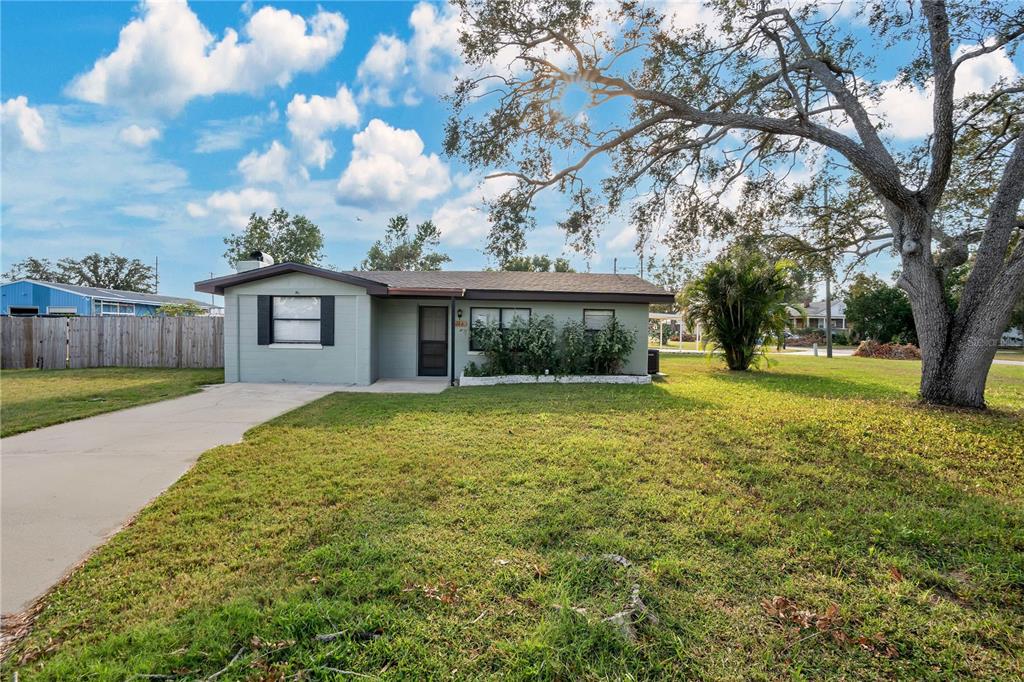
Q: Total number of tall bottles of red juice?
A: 0